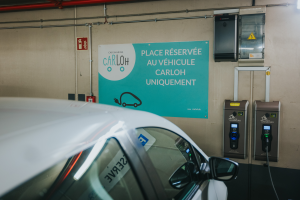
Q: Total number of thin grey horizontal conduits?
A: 2